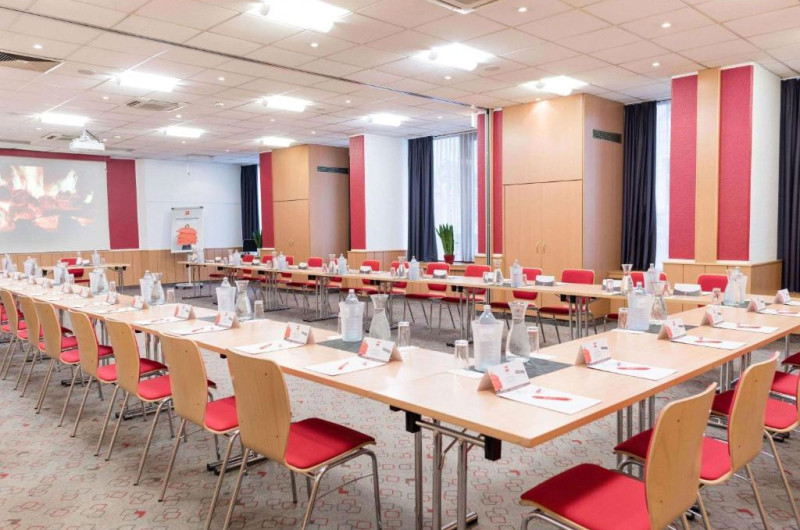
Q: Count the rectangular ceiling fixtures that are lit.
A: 9